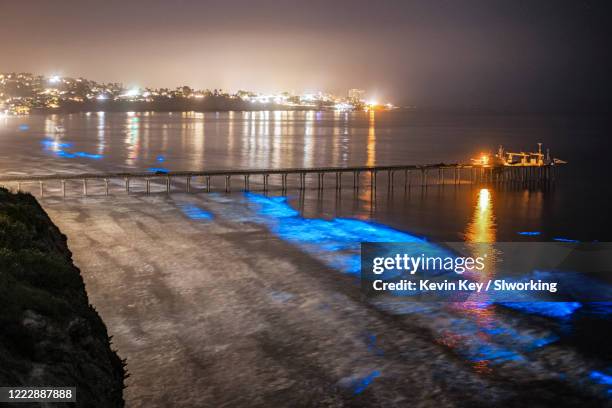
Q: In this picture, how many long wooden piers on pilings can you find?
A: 1